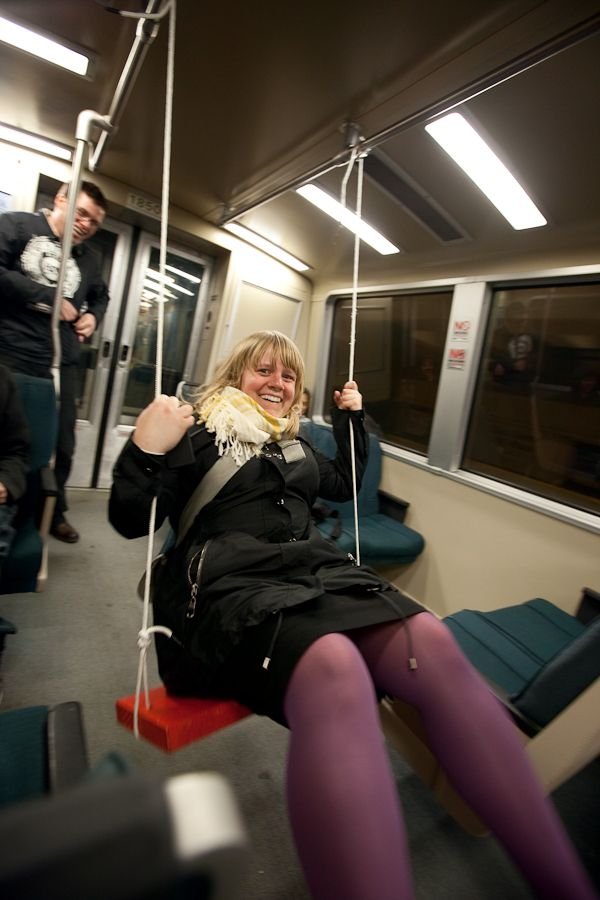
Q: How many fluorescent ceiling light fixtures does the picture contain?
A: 5